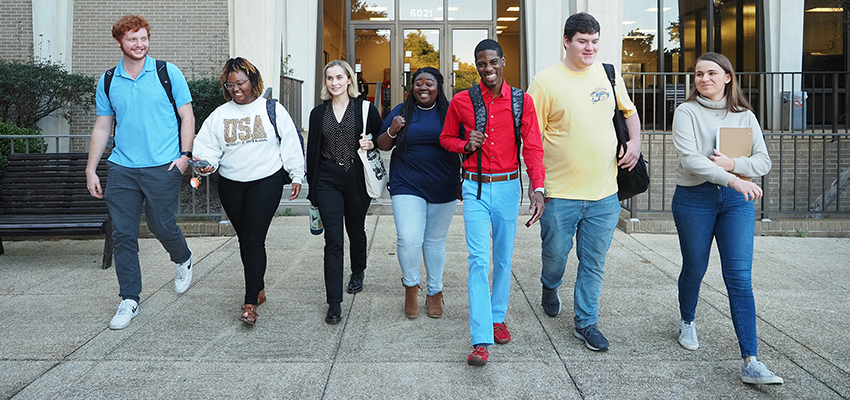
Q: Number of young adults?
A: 7